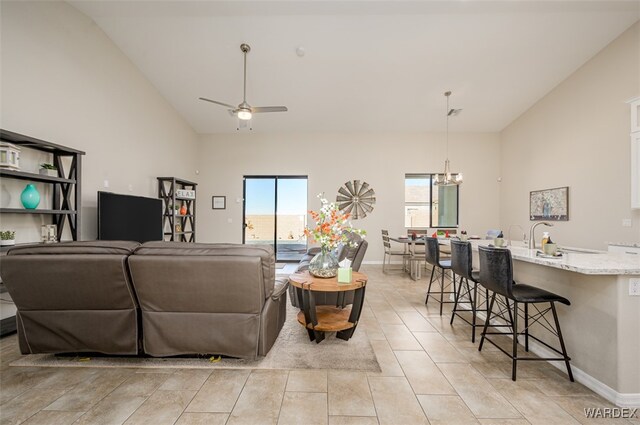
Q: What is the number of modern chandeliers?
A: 1